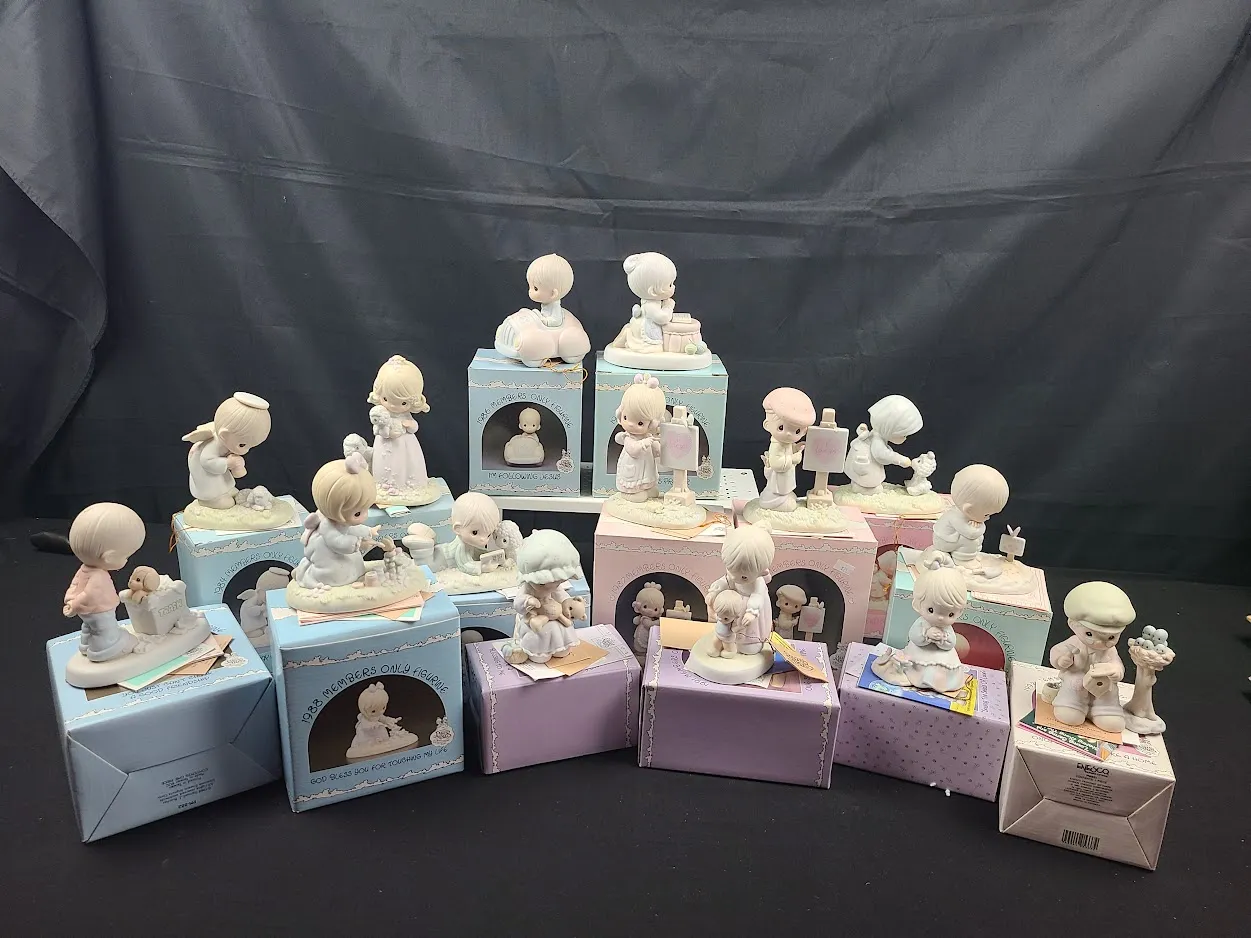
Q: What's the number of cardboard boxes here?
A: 15